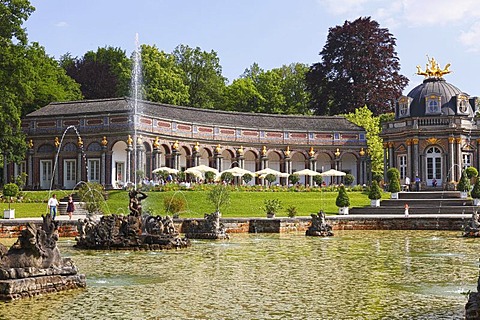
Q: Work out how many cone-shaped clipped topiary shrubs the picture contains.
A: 5